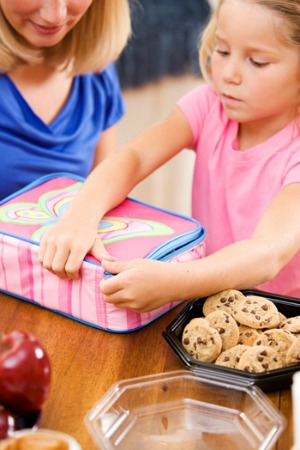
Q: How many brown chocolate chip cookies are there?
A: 11